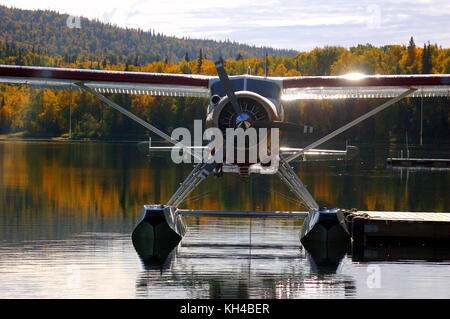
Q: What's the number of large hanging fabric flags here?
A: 0